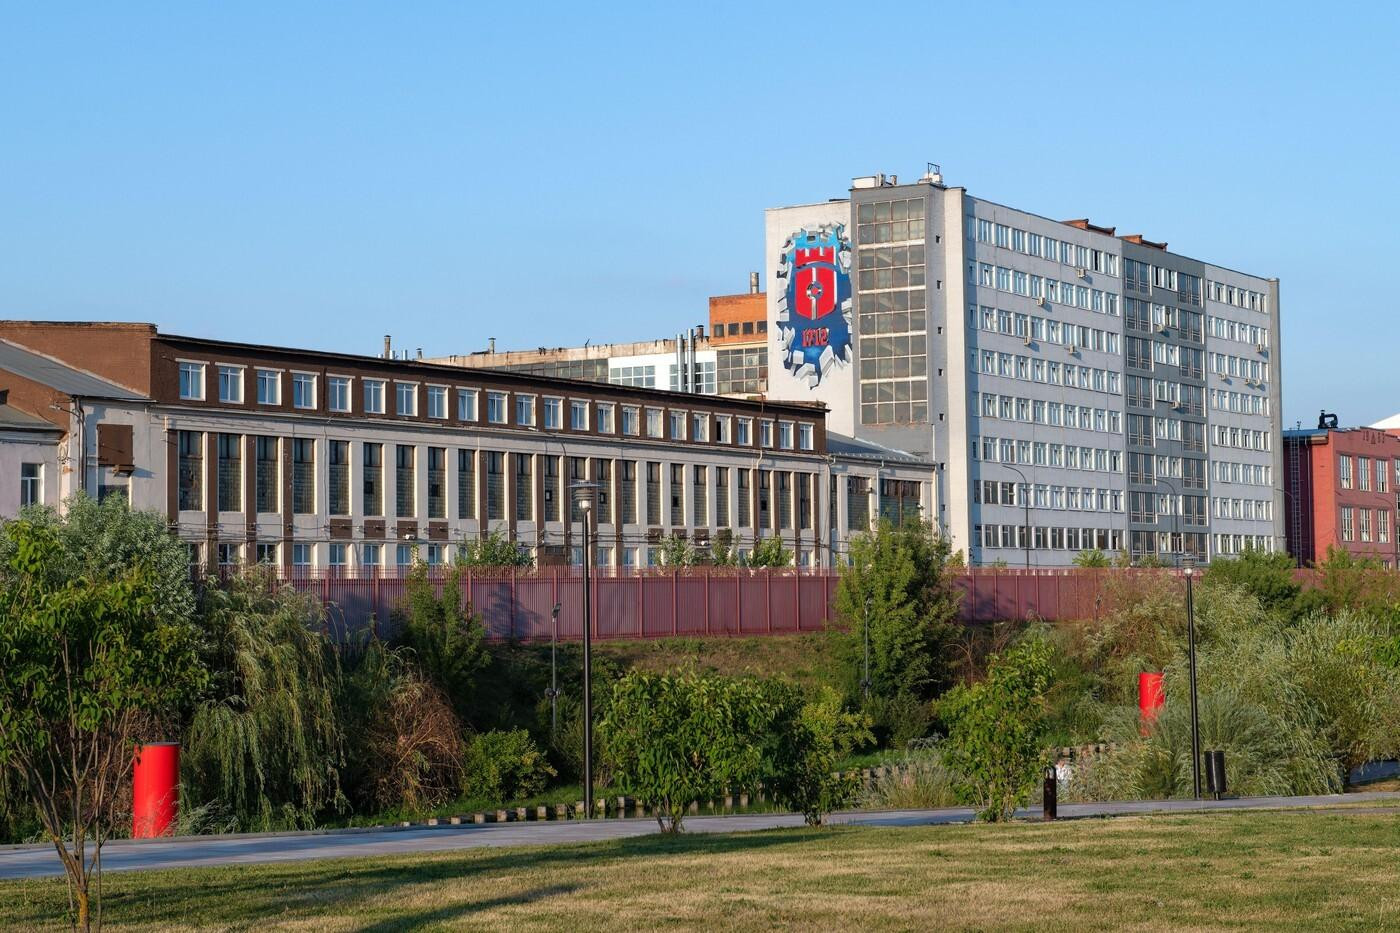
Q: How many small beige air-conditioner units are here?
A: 10